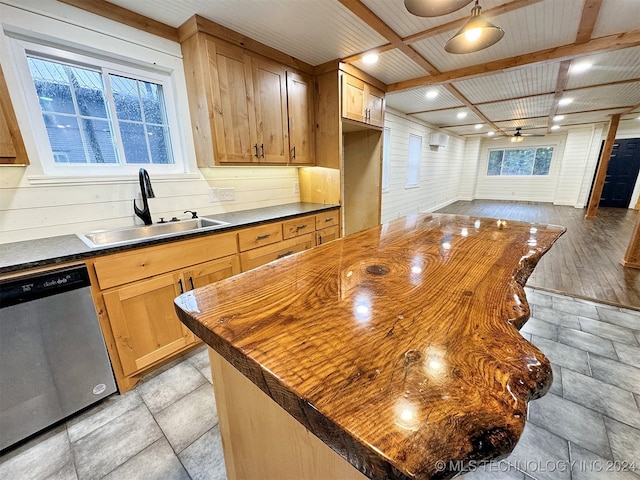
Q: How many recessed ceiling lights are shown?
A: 9